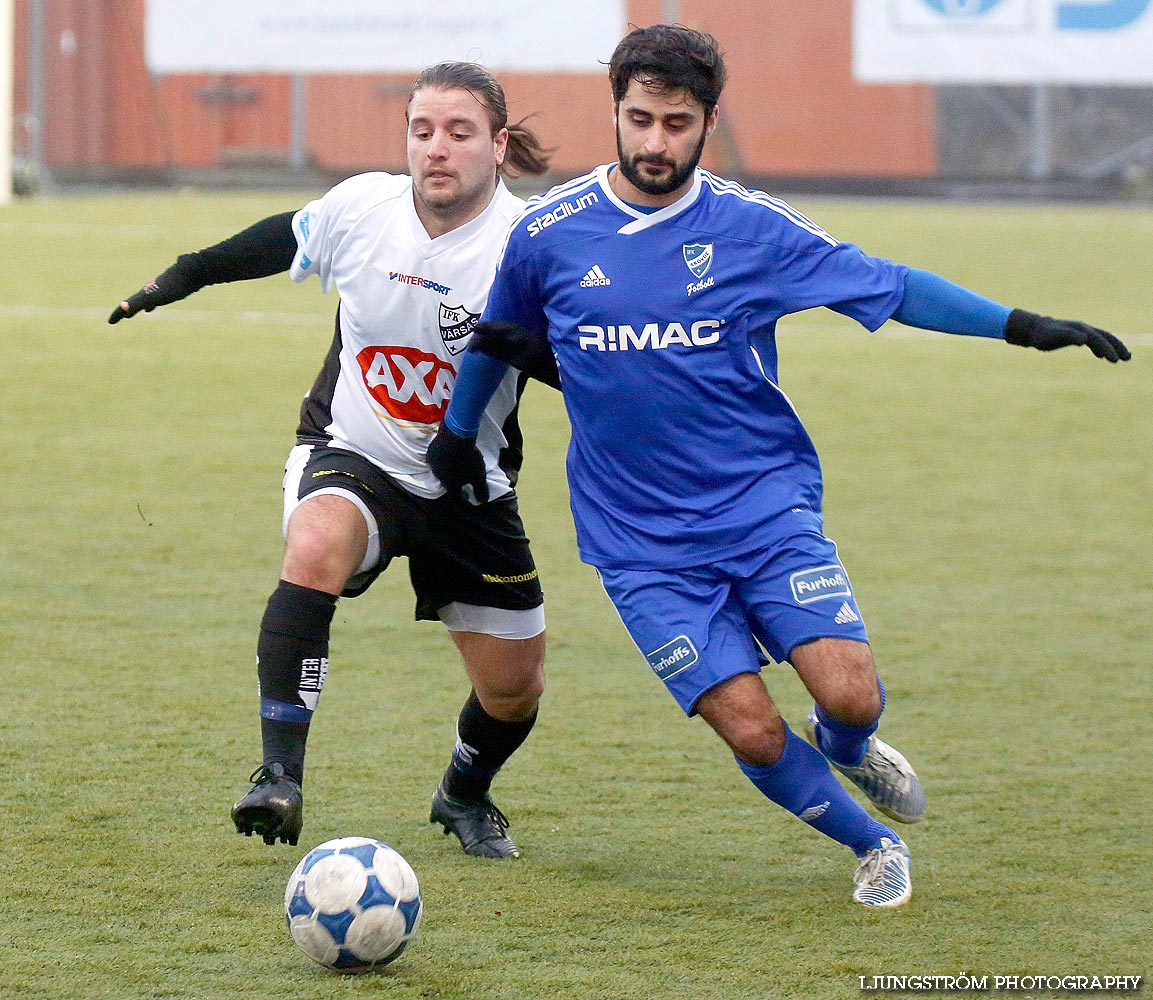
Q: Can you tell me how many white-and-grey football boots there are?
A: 2